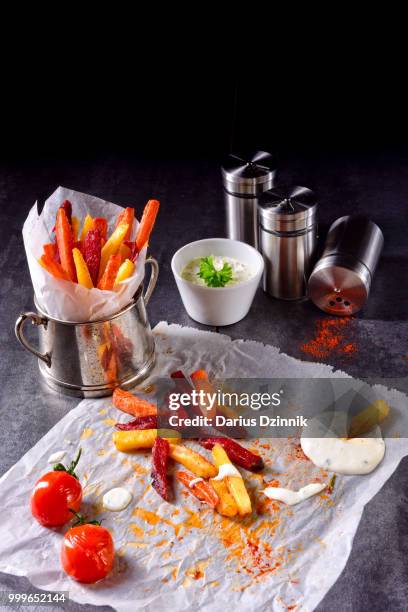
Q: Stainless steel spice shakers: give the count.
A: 3